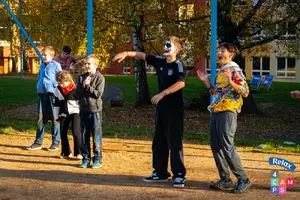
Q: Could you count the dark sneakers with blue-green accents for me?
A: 2